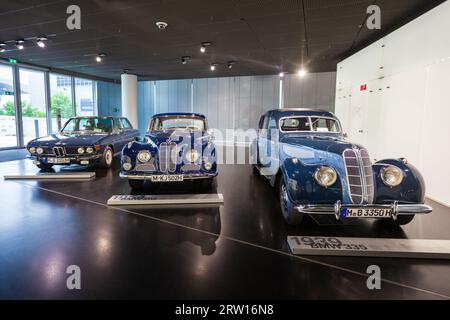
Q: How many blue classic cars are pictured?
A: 3